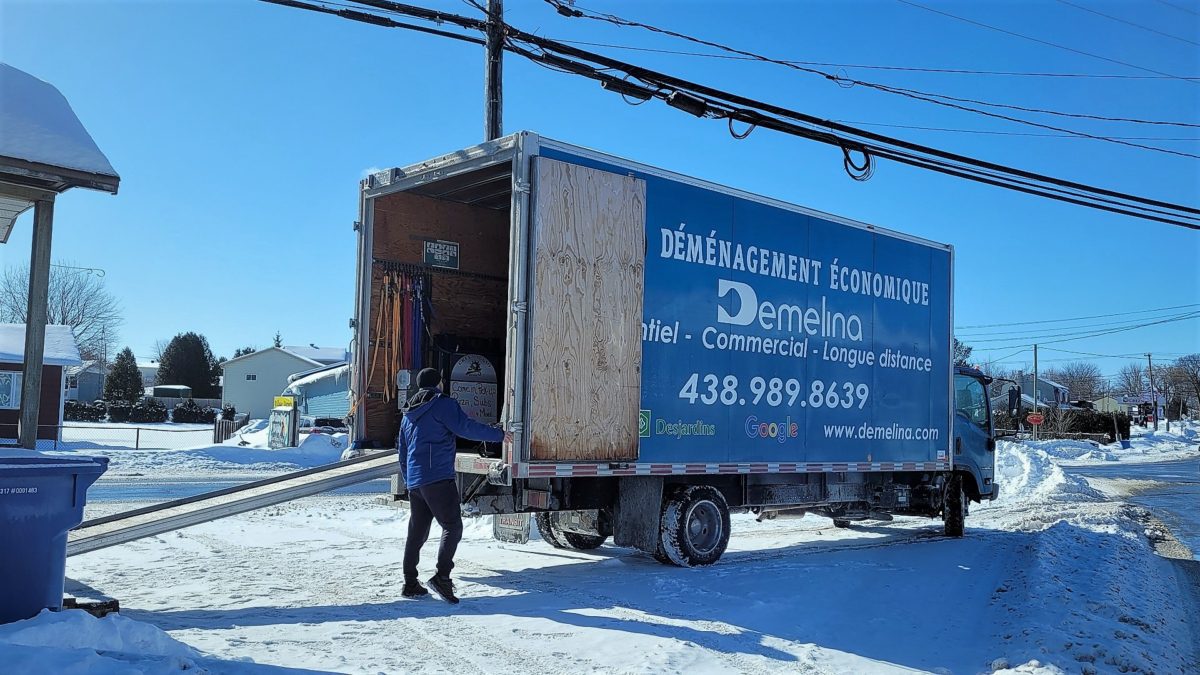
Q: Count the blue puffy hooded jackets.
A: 1